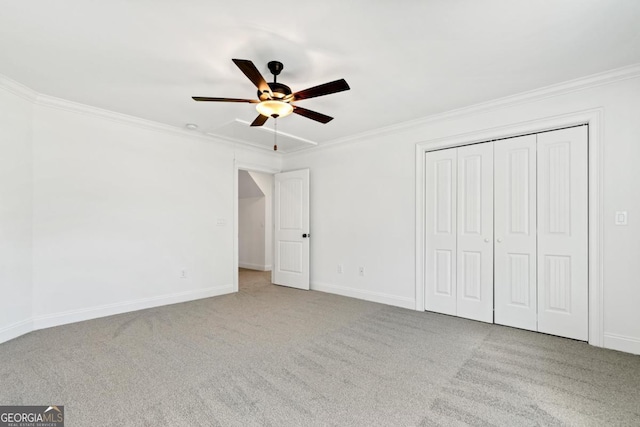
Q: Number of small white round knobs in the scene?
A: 2